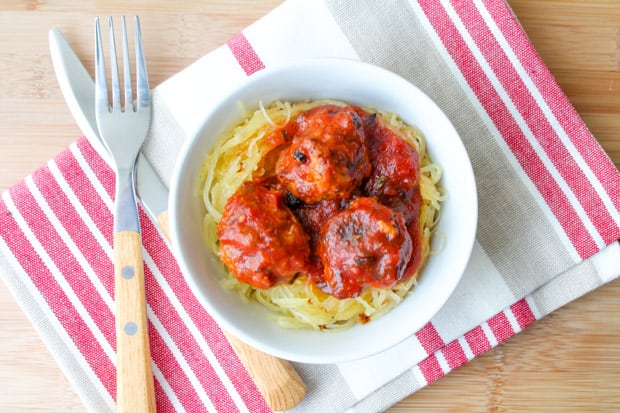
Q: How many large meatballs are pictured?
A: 3